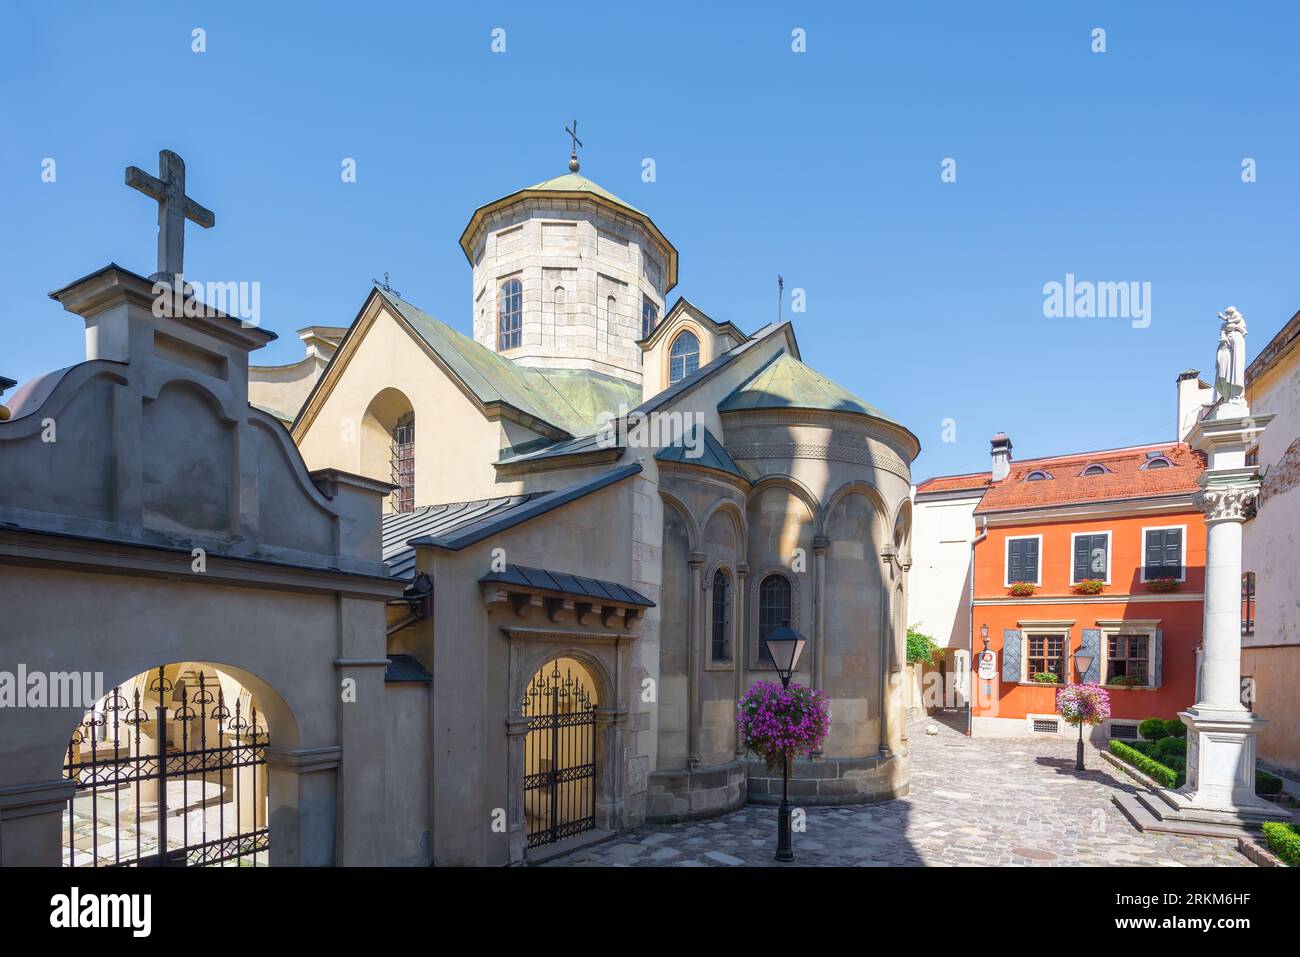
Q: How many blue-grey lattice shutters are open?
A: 3